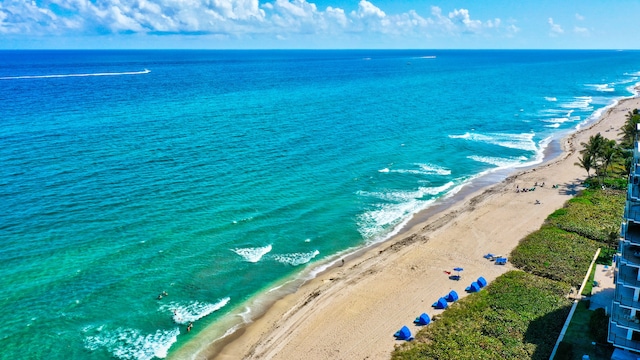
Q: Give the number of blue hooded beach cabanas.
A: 6